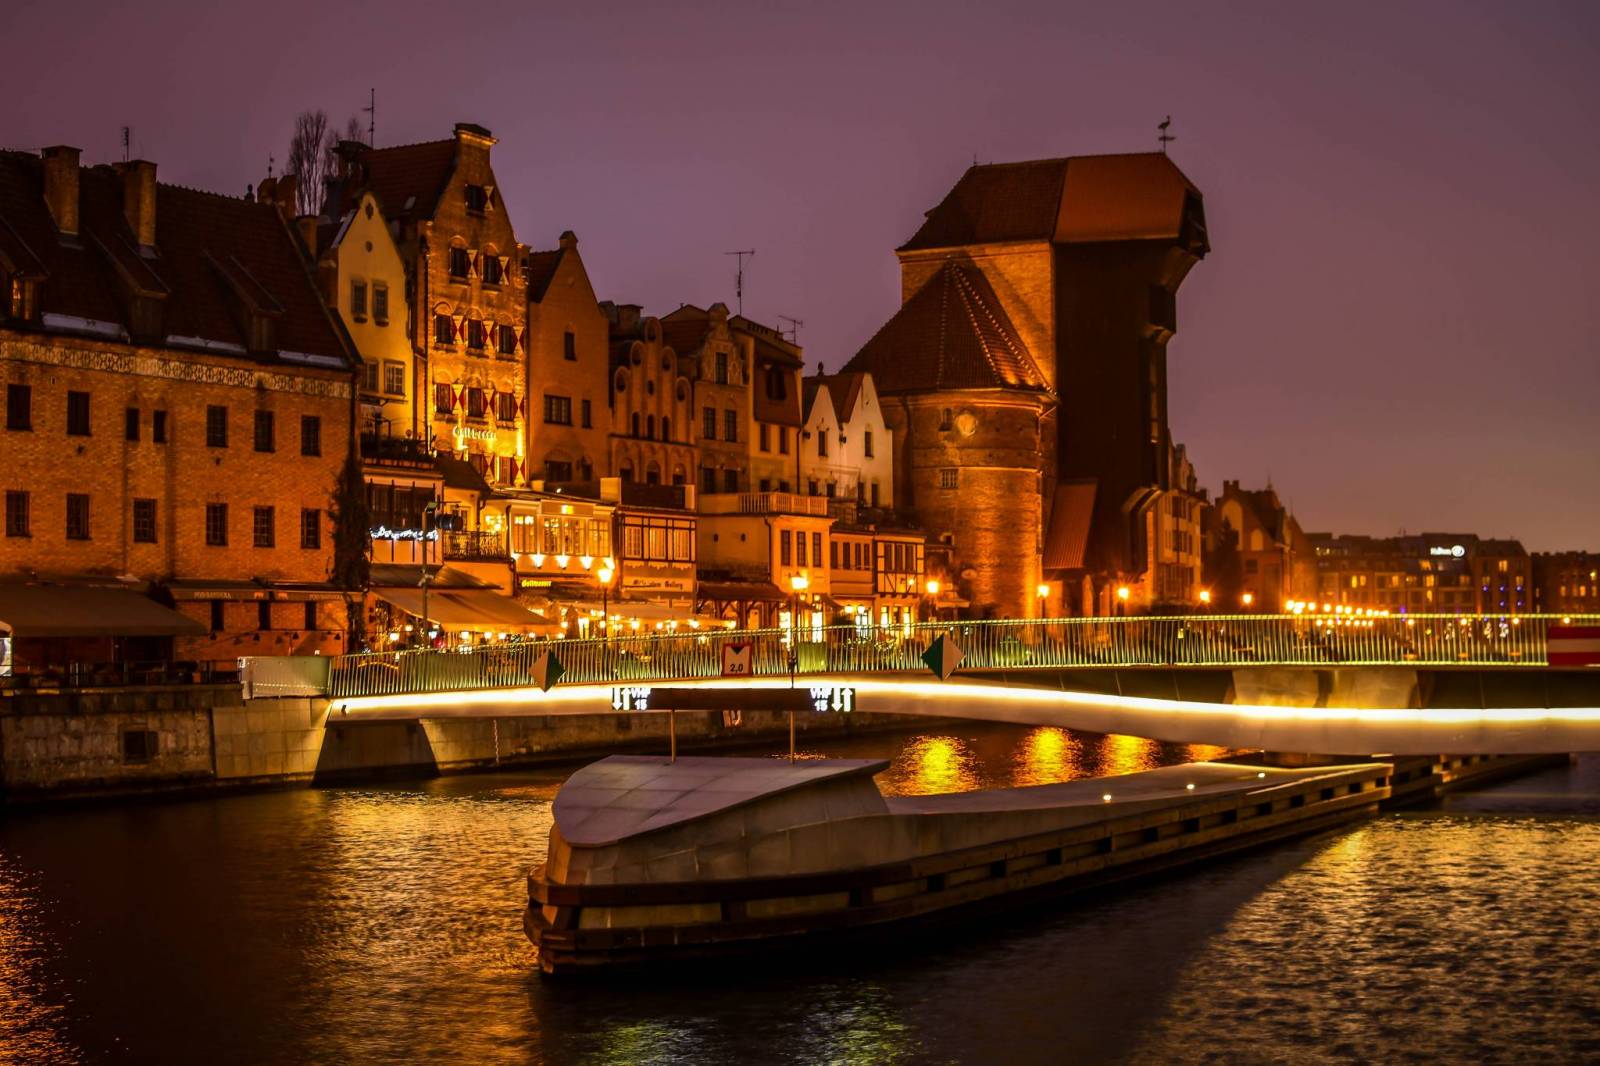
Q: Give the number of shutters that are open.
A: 12